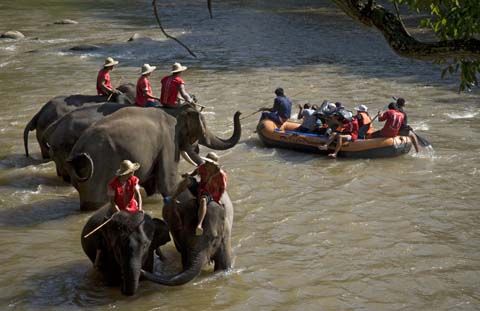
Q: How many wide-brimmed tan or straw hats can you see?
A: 5